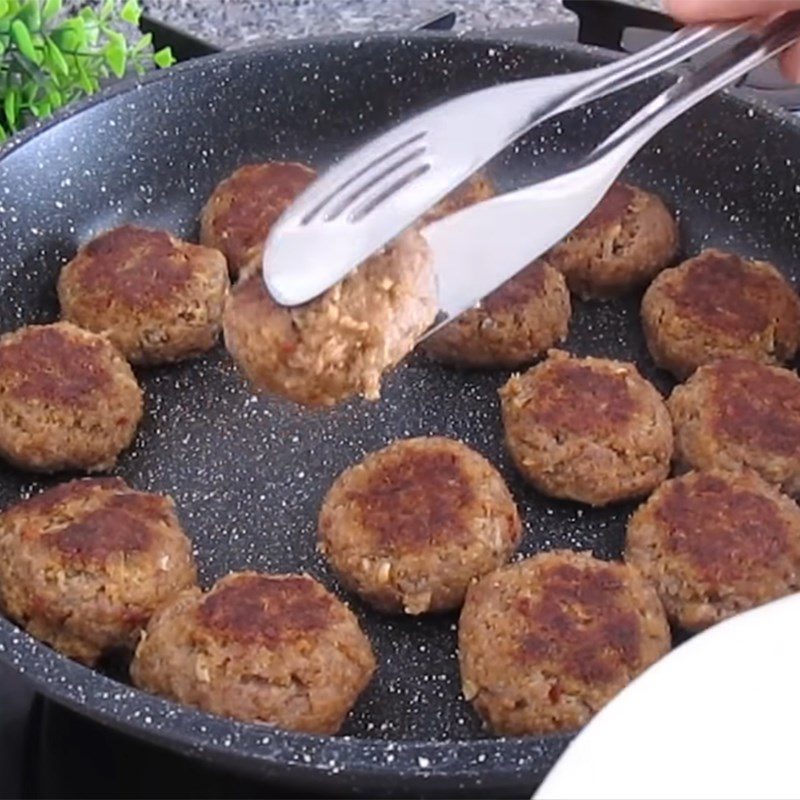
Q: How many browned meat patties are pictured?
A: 15